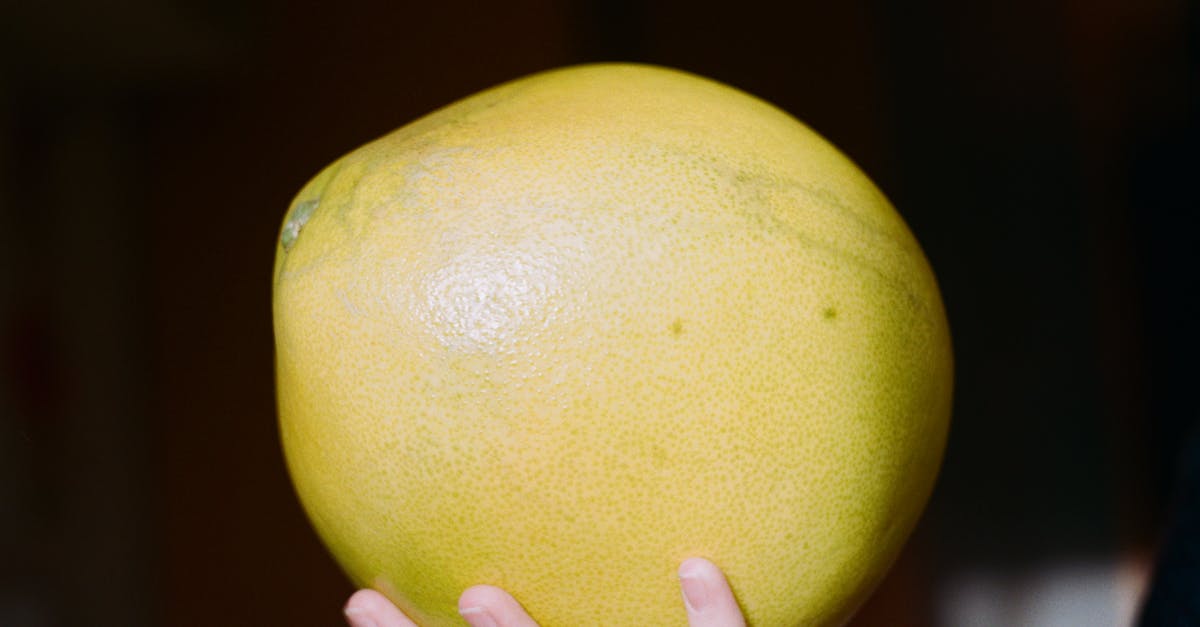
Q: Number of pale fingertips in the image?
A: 3